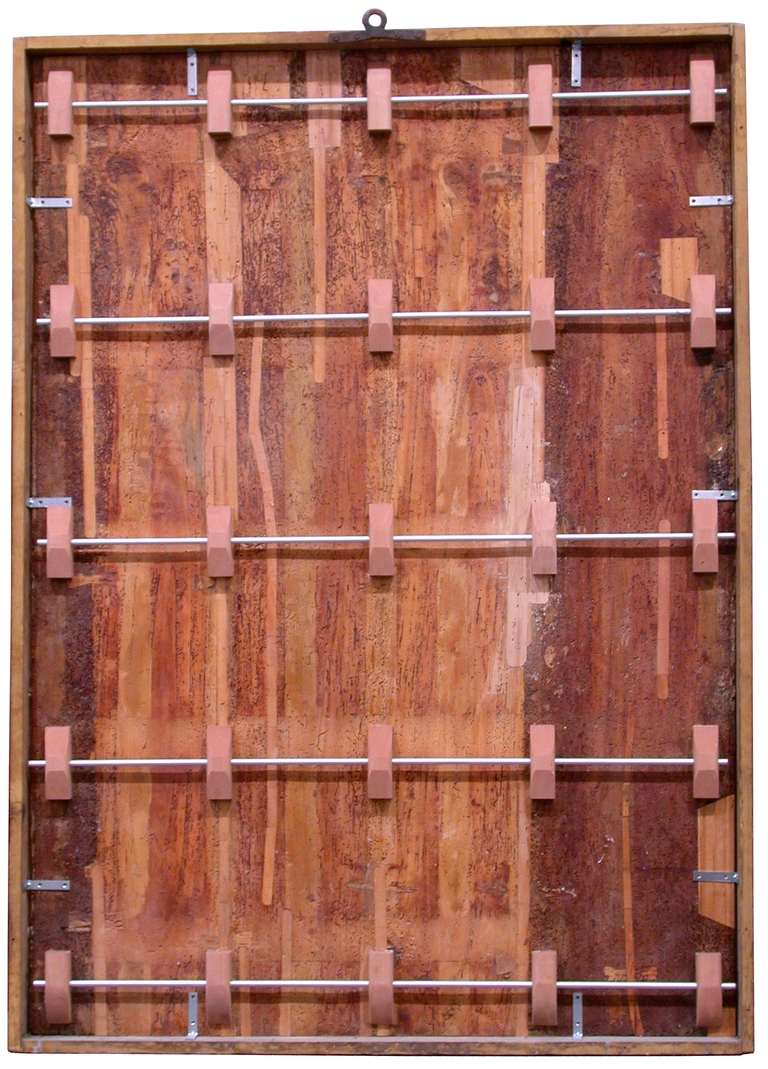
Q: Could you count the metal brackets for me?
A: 10